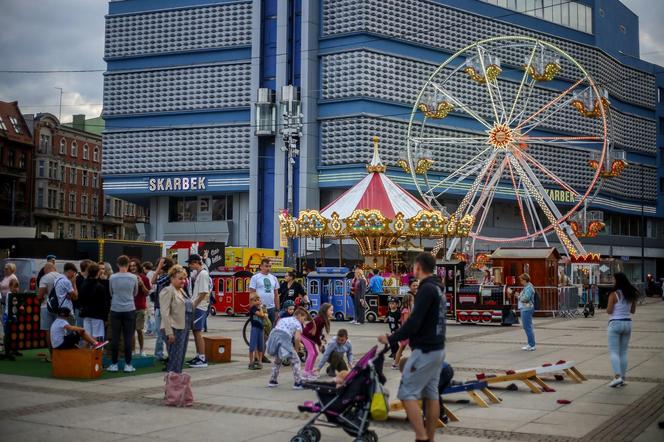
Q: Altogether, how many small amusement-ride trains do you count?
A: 1